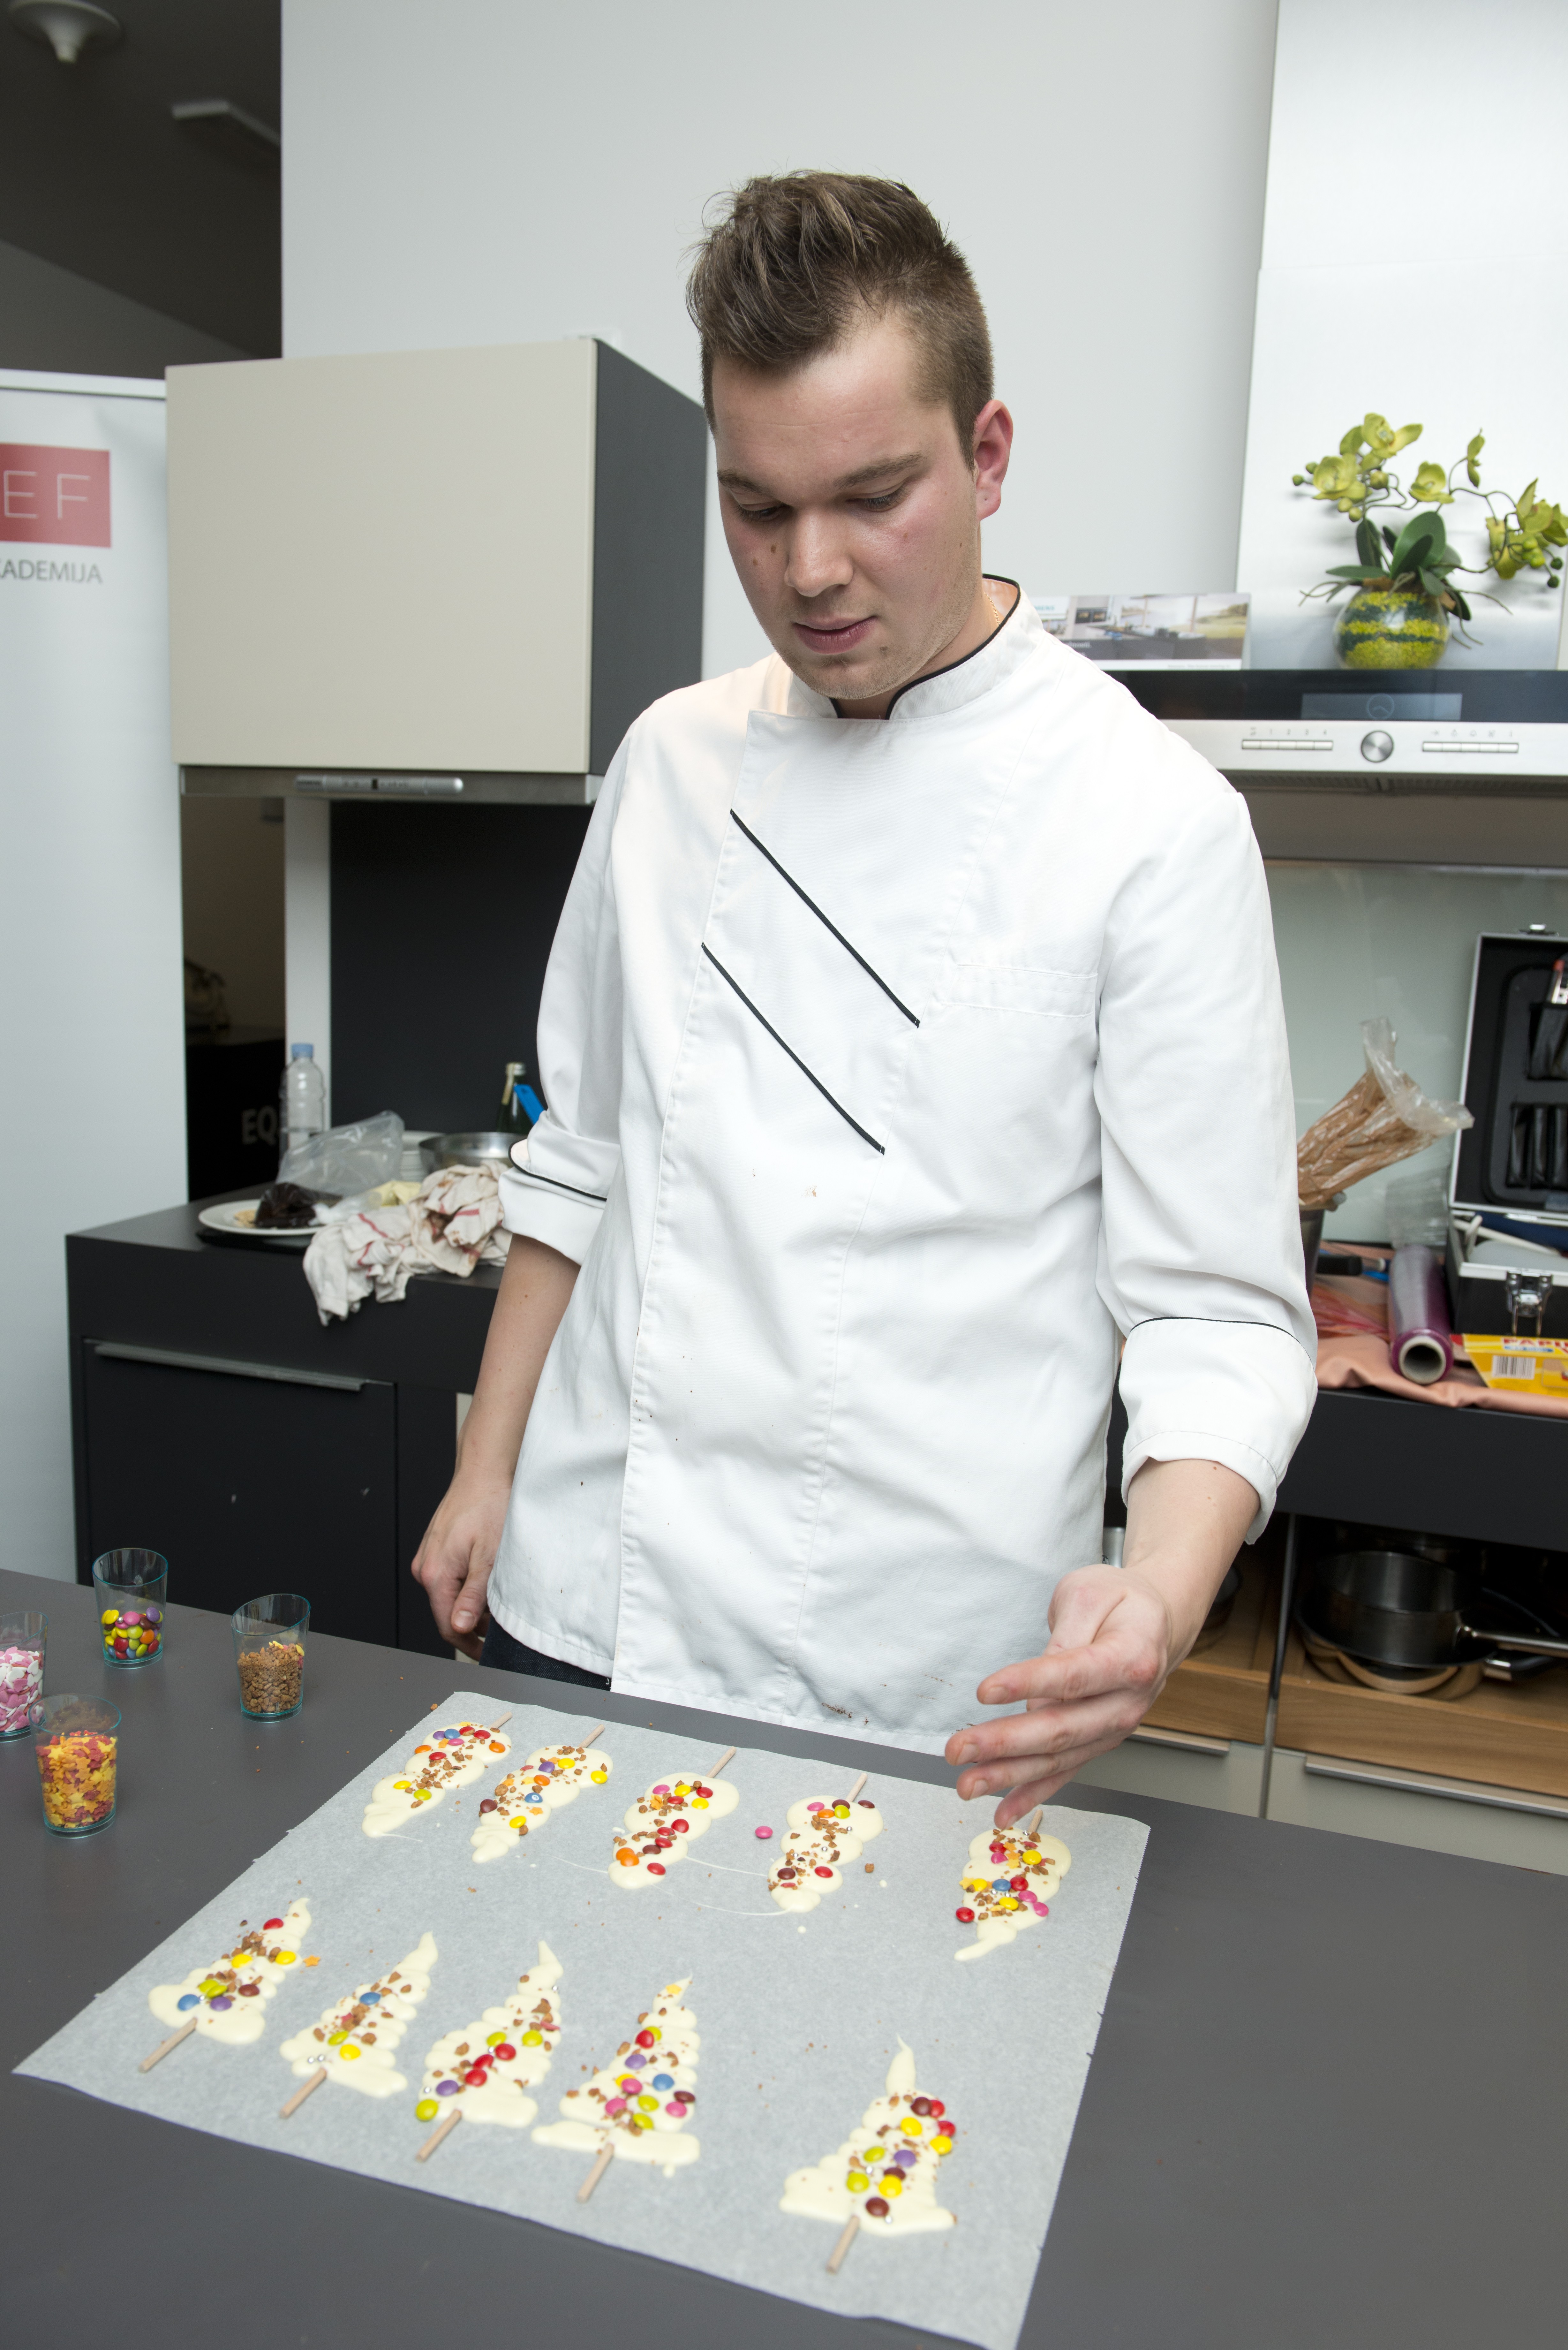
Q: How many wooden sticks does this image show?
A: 10